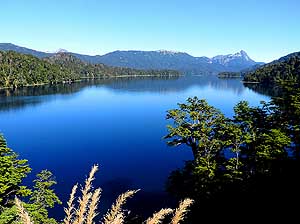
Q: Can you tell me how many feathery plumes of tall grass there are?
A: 7